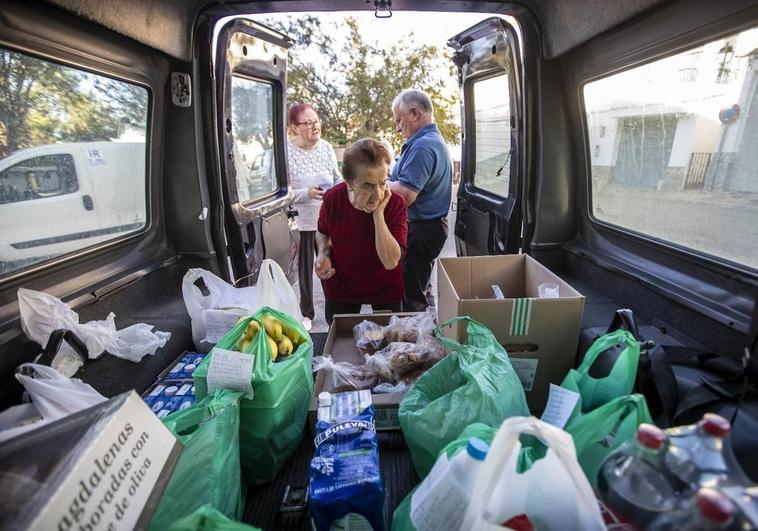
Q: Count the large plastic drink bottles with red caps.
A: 3